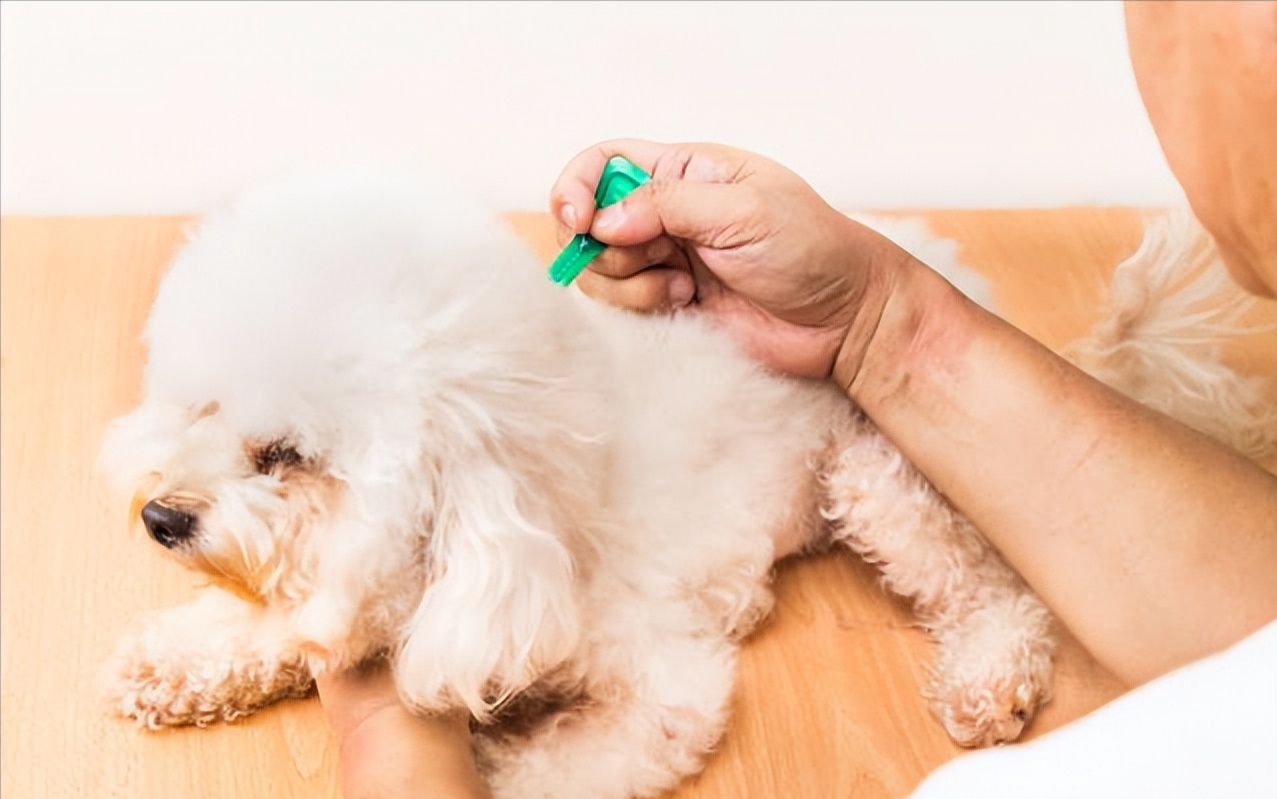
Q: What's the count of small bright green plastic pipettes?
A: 1